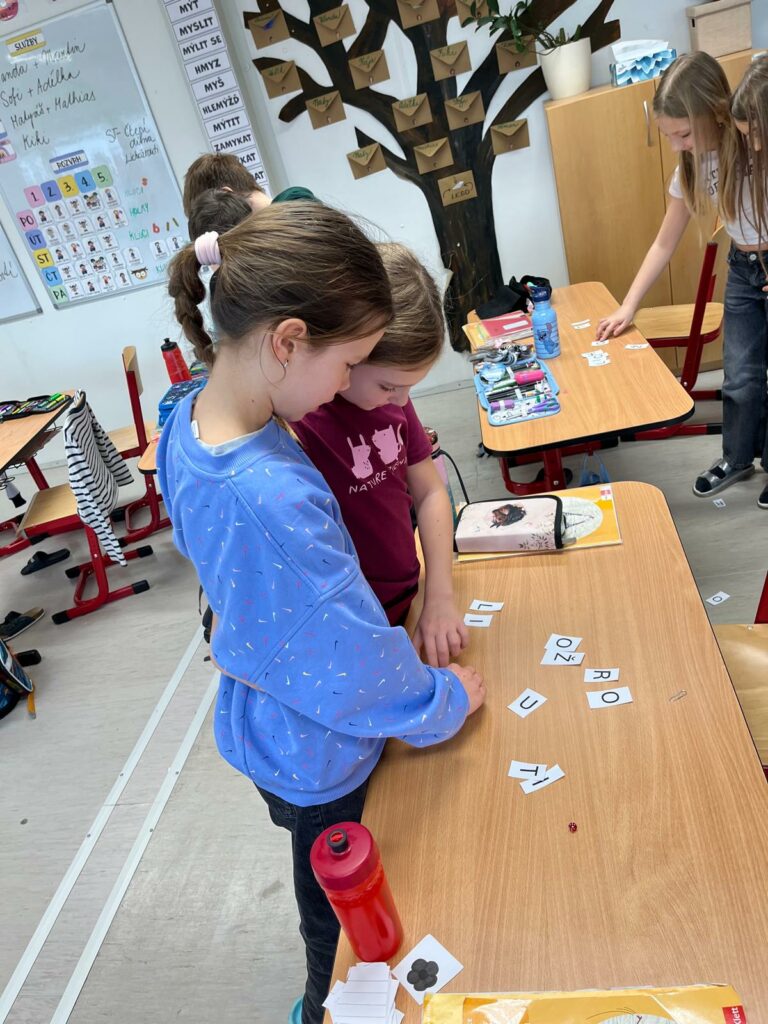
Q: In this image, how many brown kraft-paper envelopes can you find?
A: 15